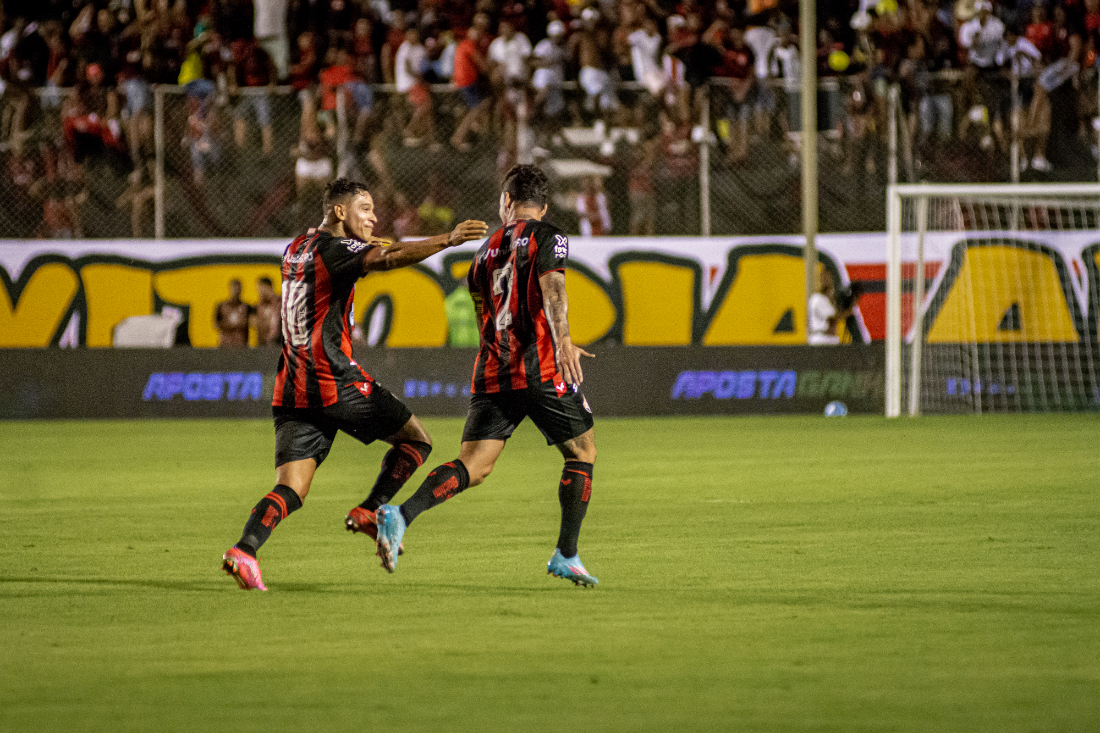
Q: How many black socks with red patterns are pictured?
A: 4